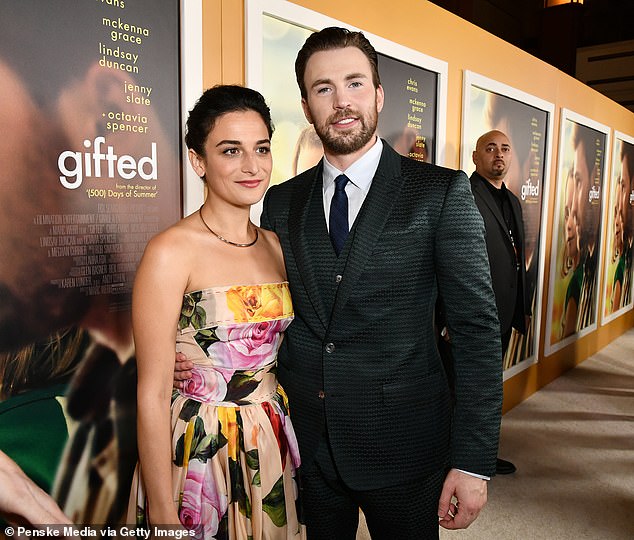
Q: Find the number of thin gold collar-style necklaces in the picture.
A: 1